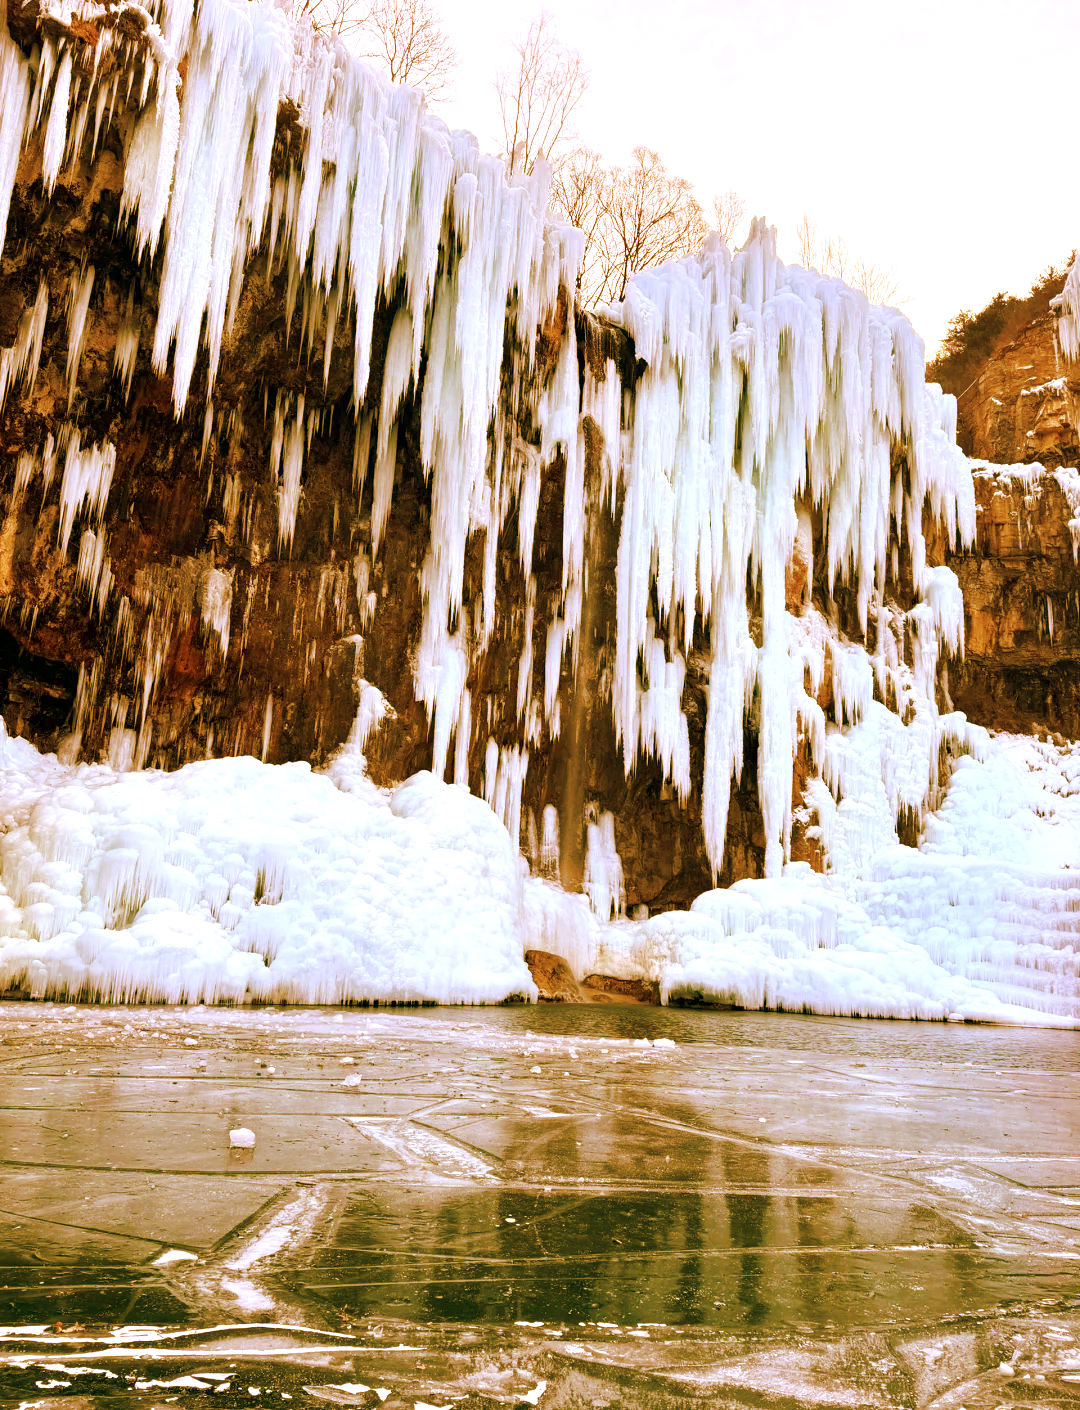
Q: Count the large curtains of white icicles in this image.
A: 2